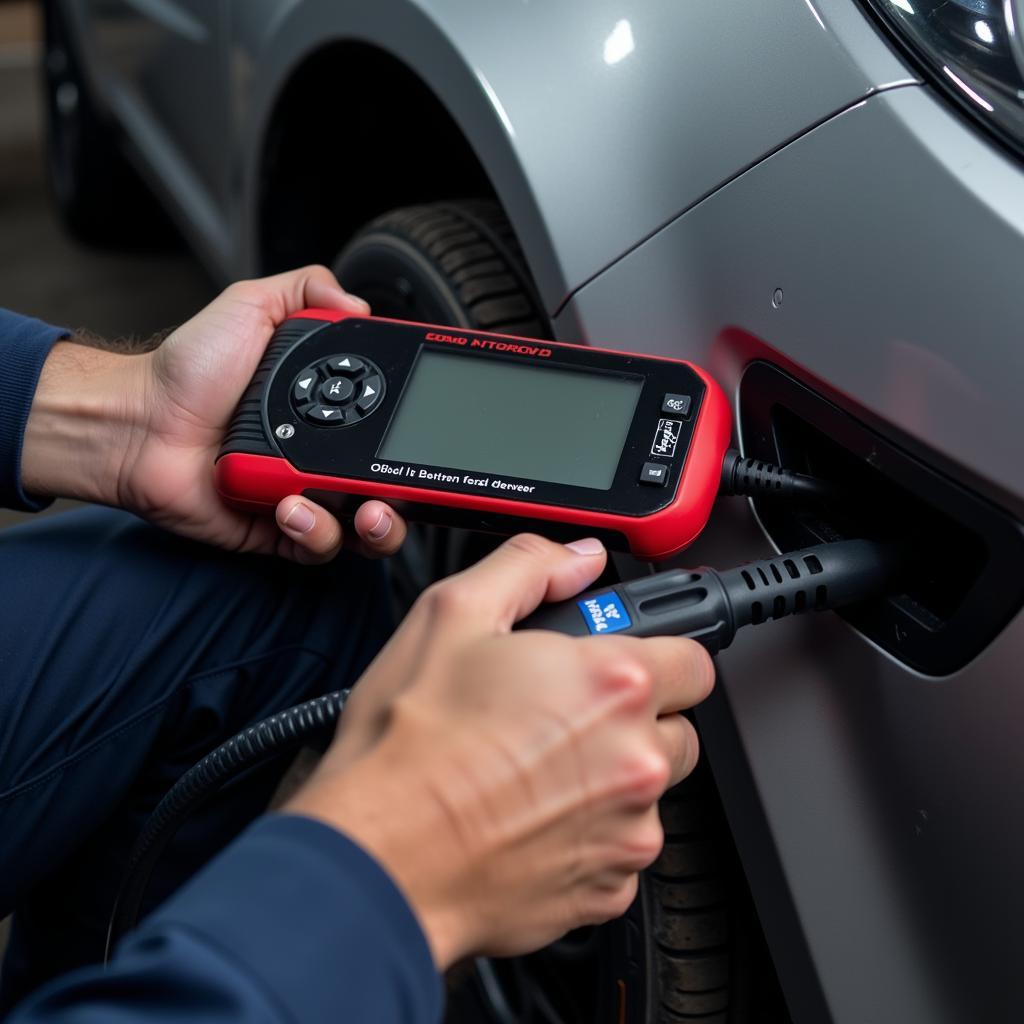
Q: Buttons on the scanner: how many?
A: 7